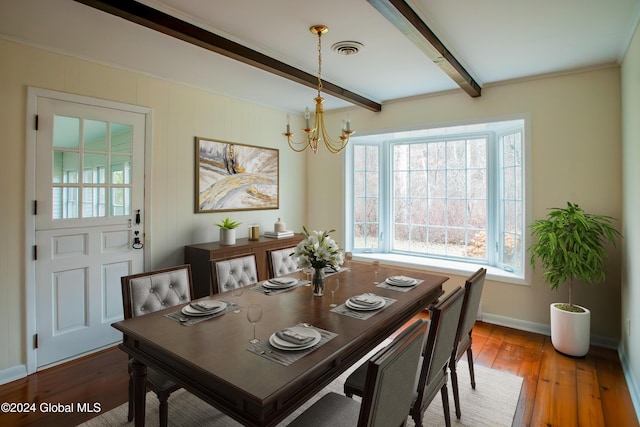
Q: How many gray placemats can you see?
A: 6